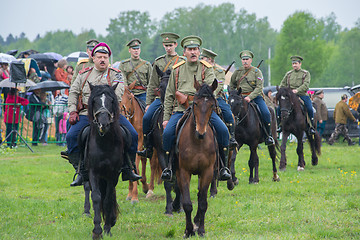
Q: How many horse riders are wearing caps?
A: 8